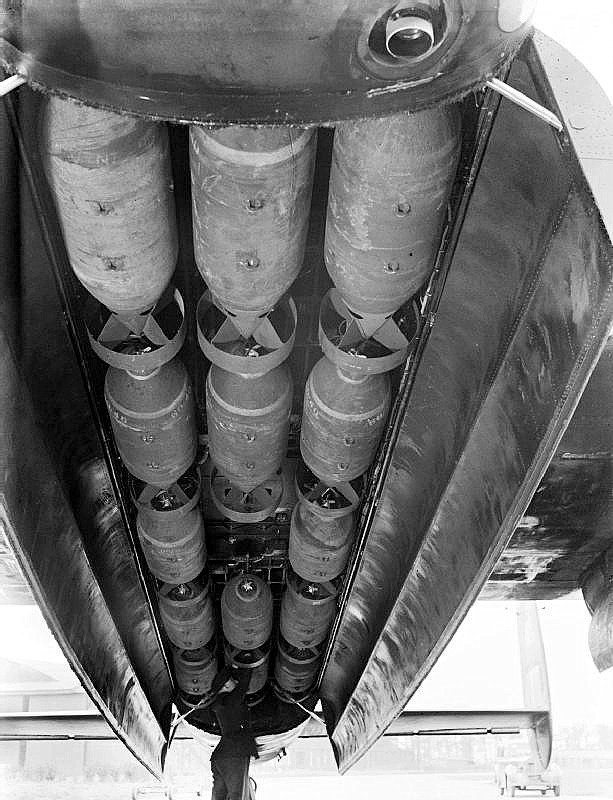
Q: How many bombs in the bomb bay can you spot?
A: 14